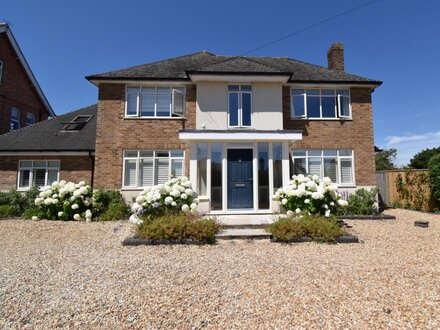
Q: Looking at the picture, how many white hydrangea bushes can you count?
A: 3